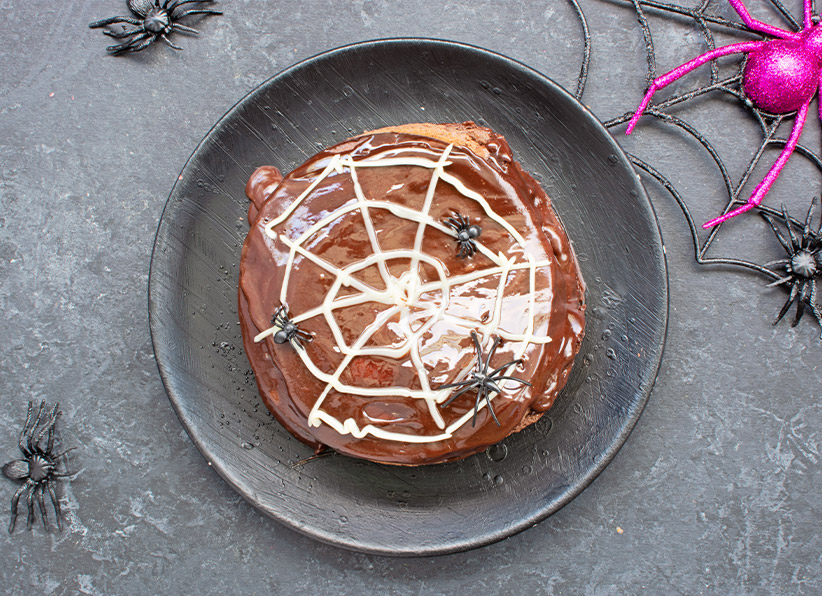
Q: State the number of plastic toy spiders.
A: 7